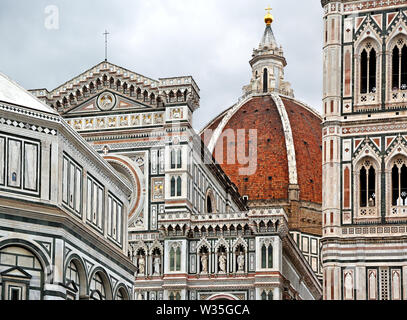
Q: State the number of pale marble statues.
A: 5